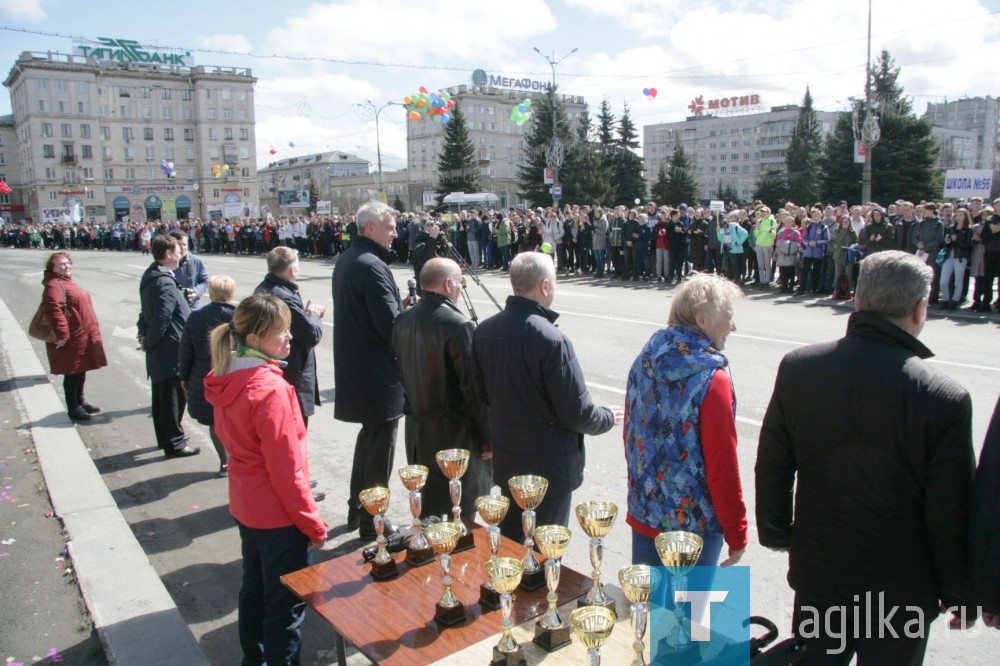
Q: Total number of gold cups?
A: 12